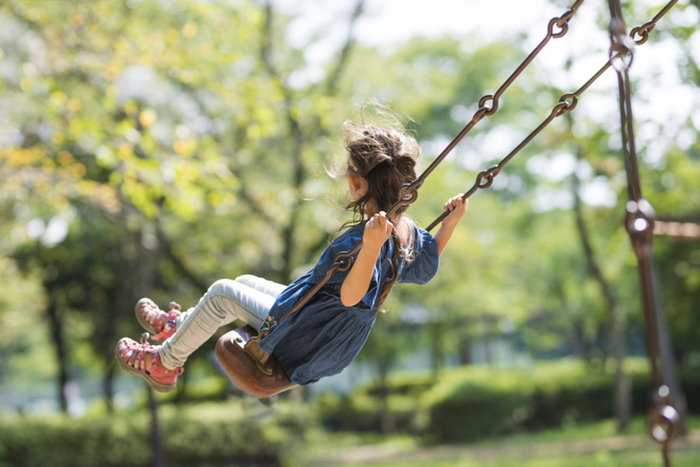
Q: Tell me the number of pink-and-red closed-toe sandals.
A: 2